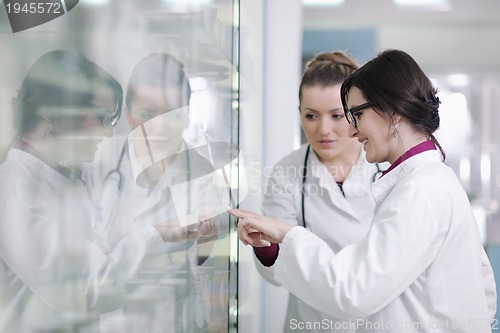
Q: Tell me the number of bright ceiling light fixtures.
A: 2